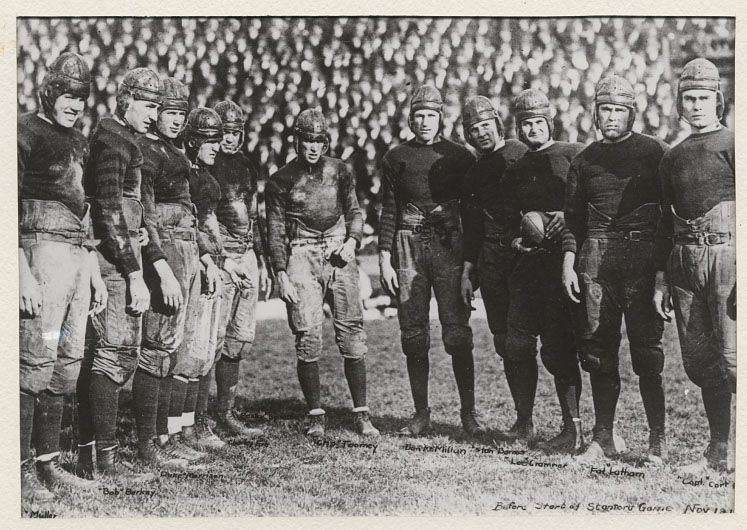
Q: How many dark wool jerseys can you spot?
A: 11